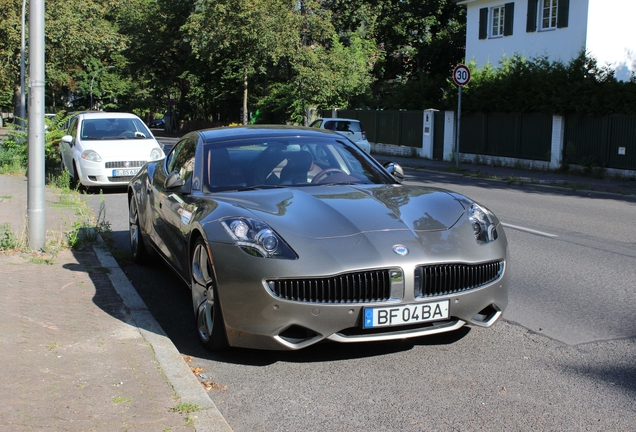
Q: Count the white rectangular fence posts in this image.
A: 3